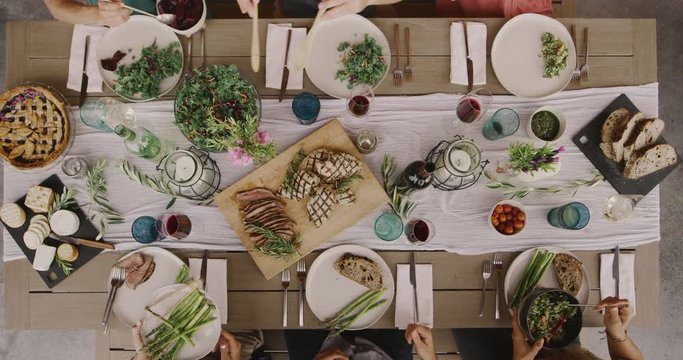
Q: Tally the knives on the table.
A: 7